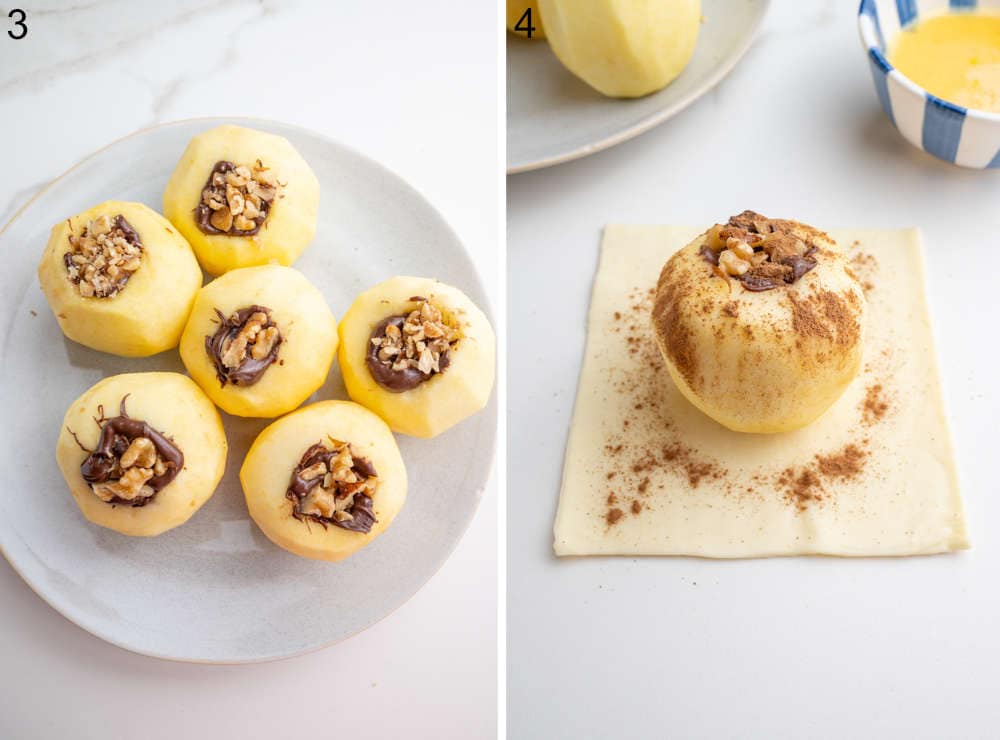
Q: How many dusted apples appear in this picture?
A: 1